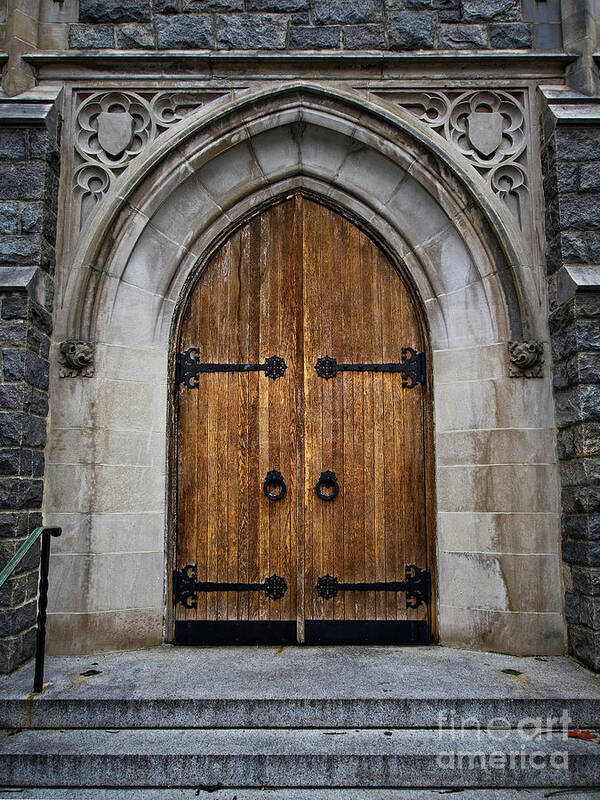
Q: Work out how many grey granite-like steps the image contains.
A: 3